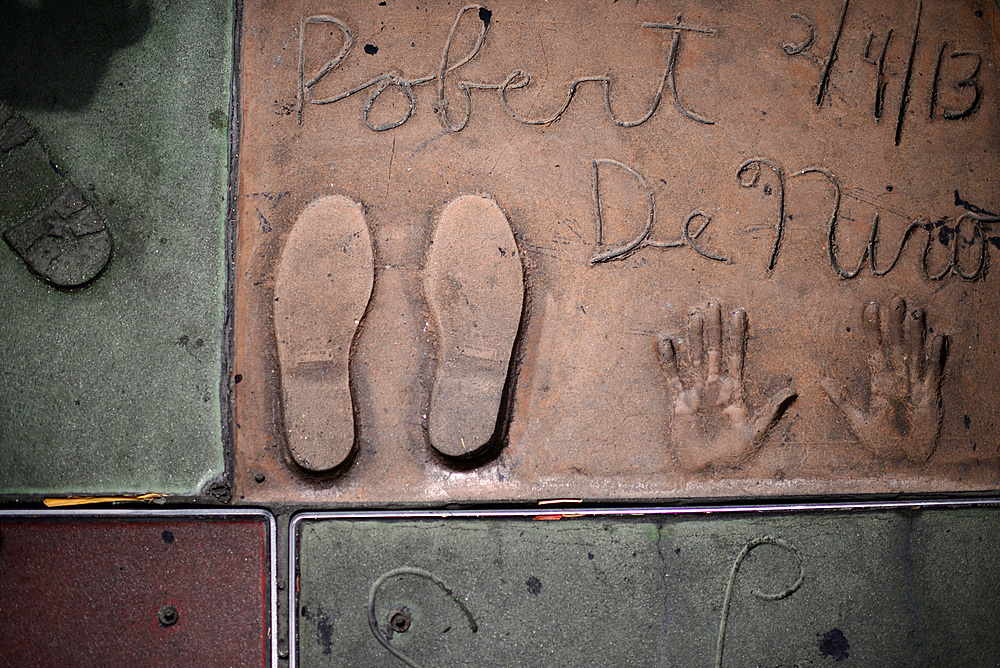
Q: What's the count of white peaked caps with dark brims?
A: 0